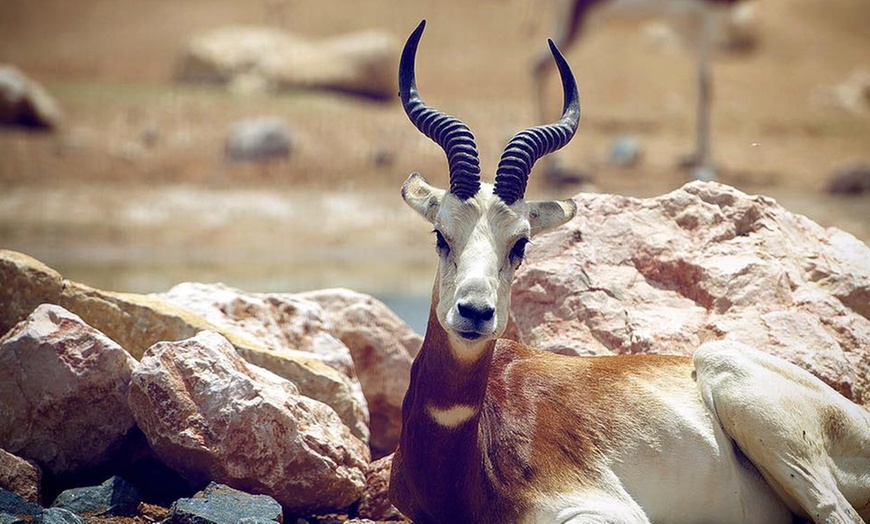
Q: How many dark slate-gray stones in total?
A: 4